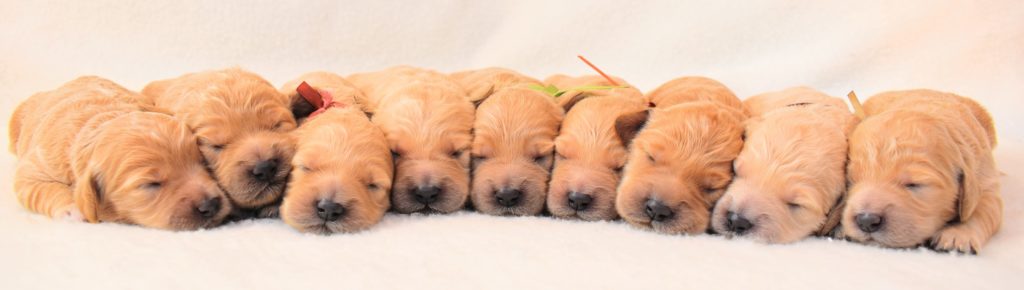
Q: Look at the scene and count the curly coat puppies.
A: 9